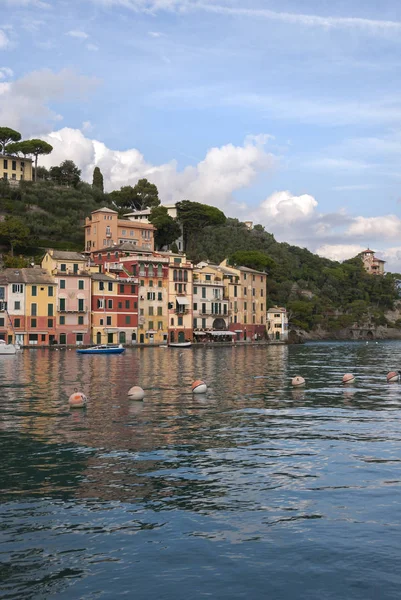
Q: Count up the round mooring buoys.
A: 6